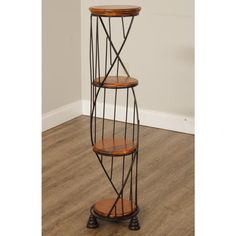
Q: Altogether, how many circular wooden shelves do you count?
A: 4